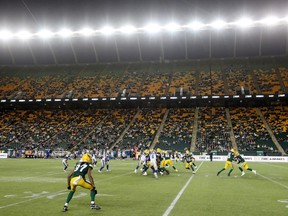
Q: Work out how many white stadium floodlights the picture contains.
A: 13